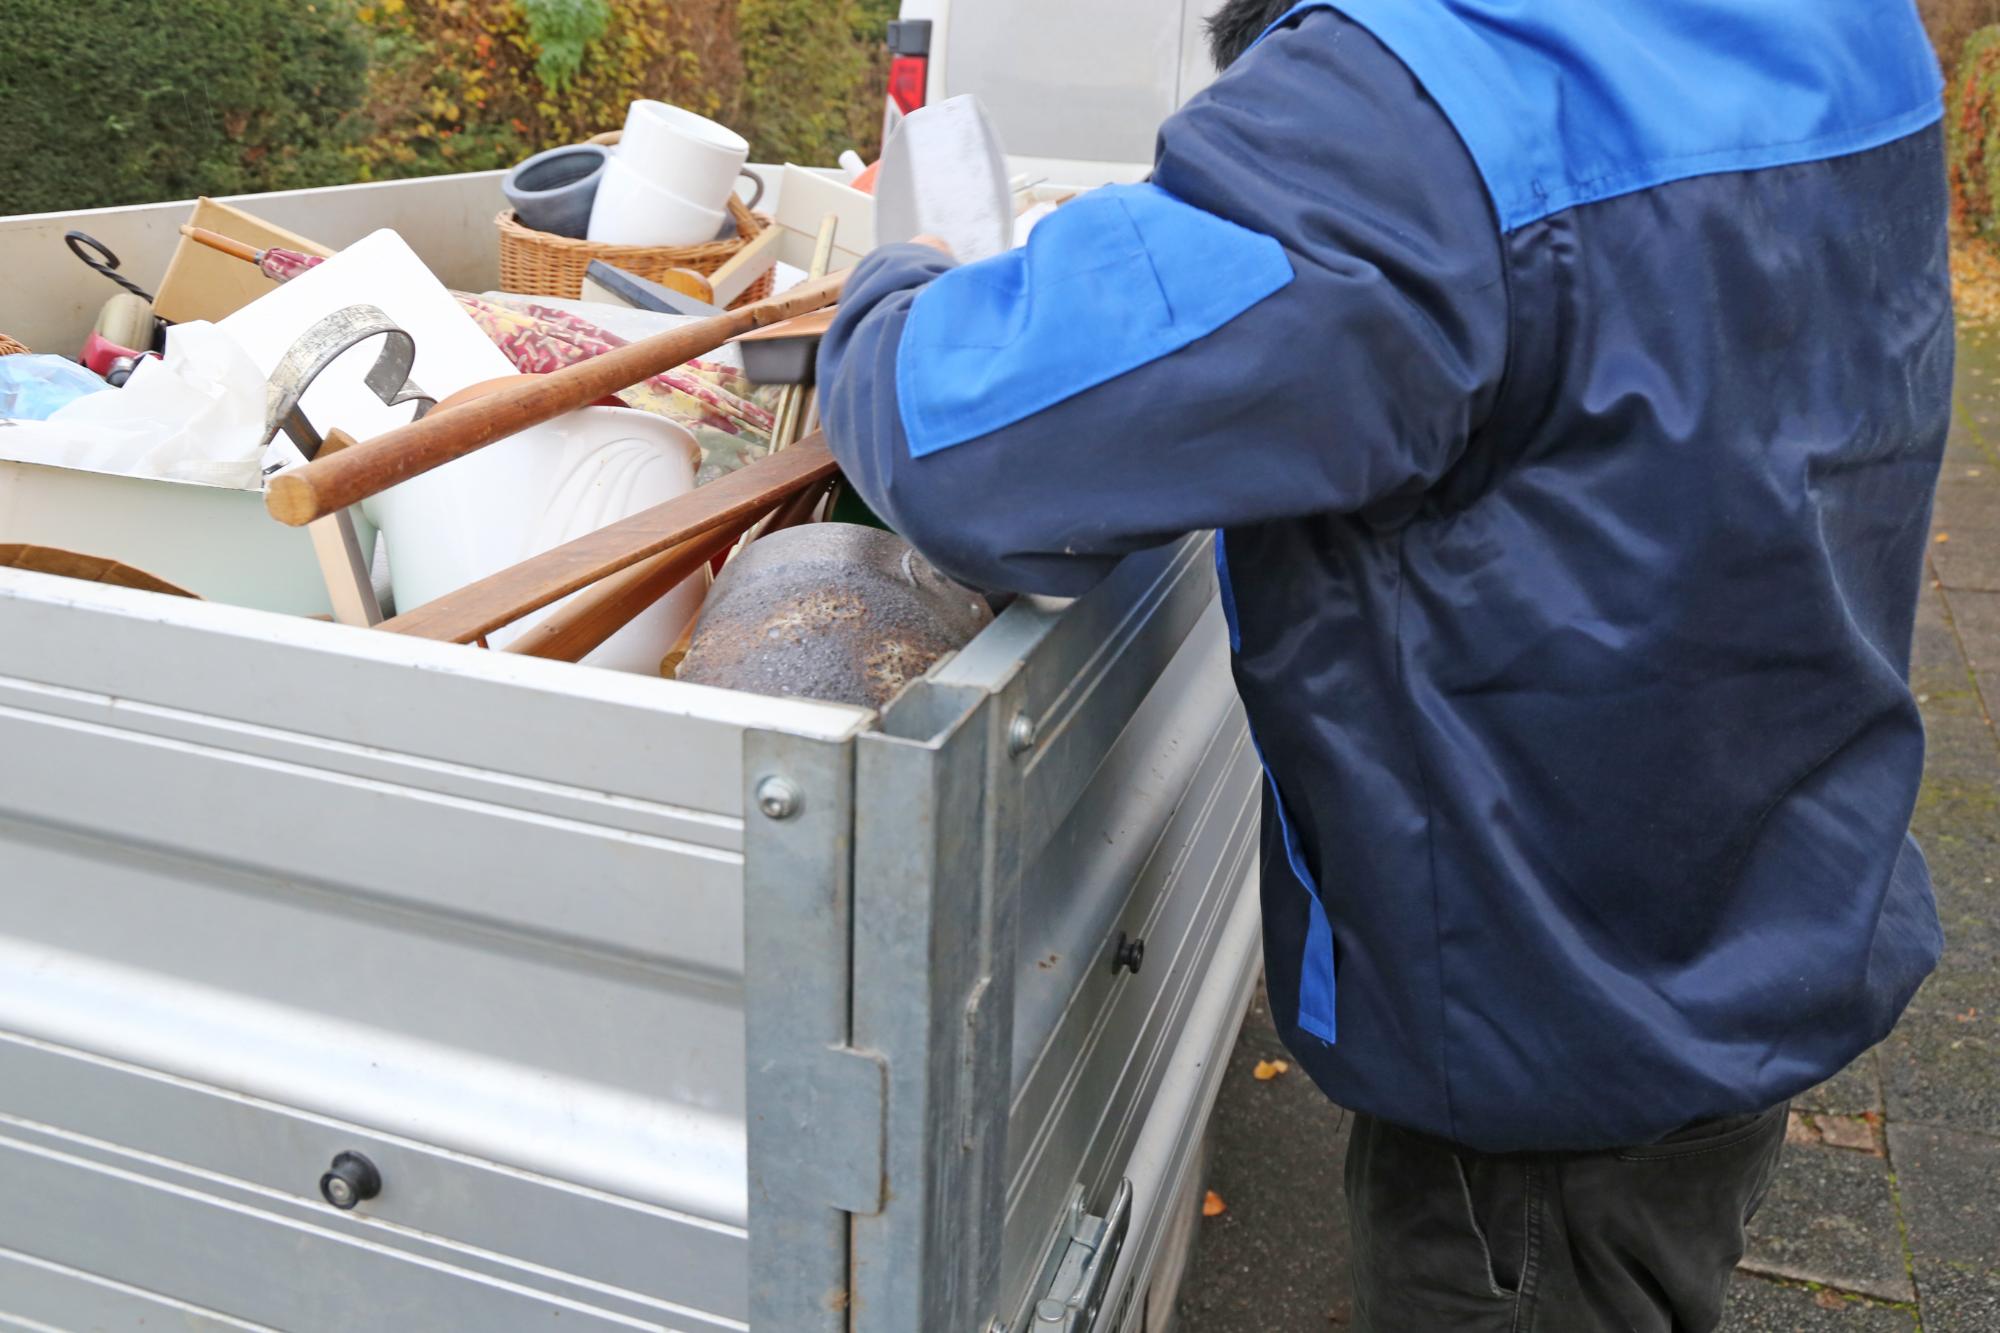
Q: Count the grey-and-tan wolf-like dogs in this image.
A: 0